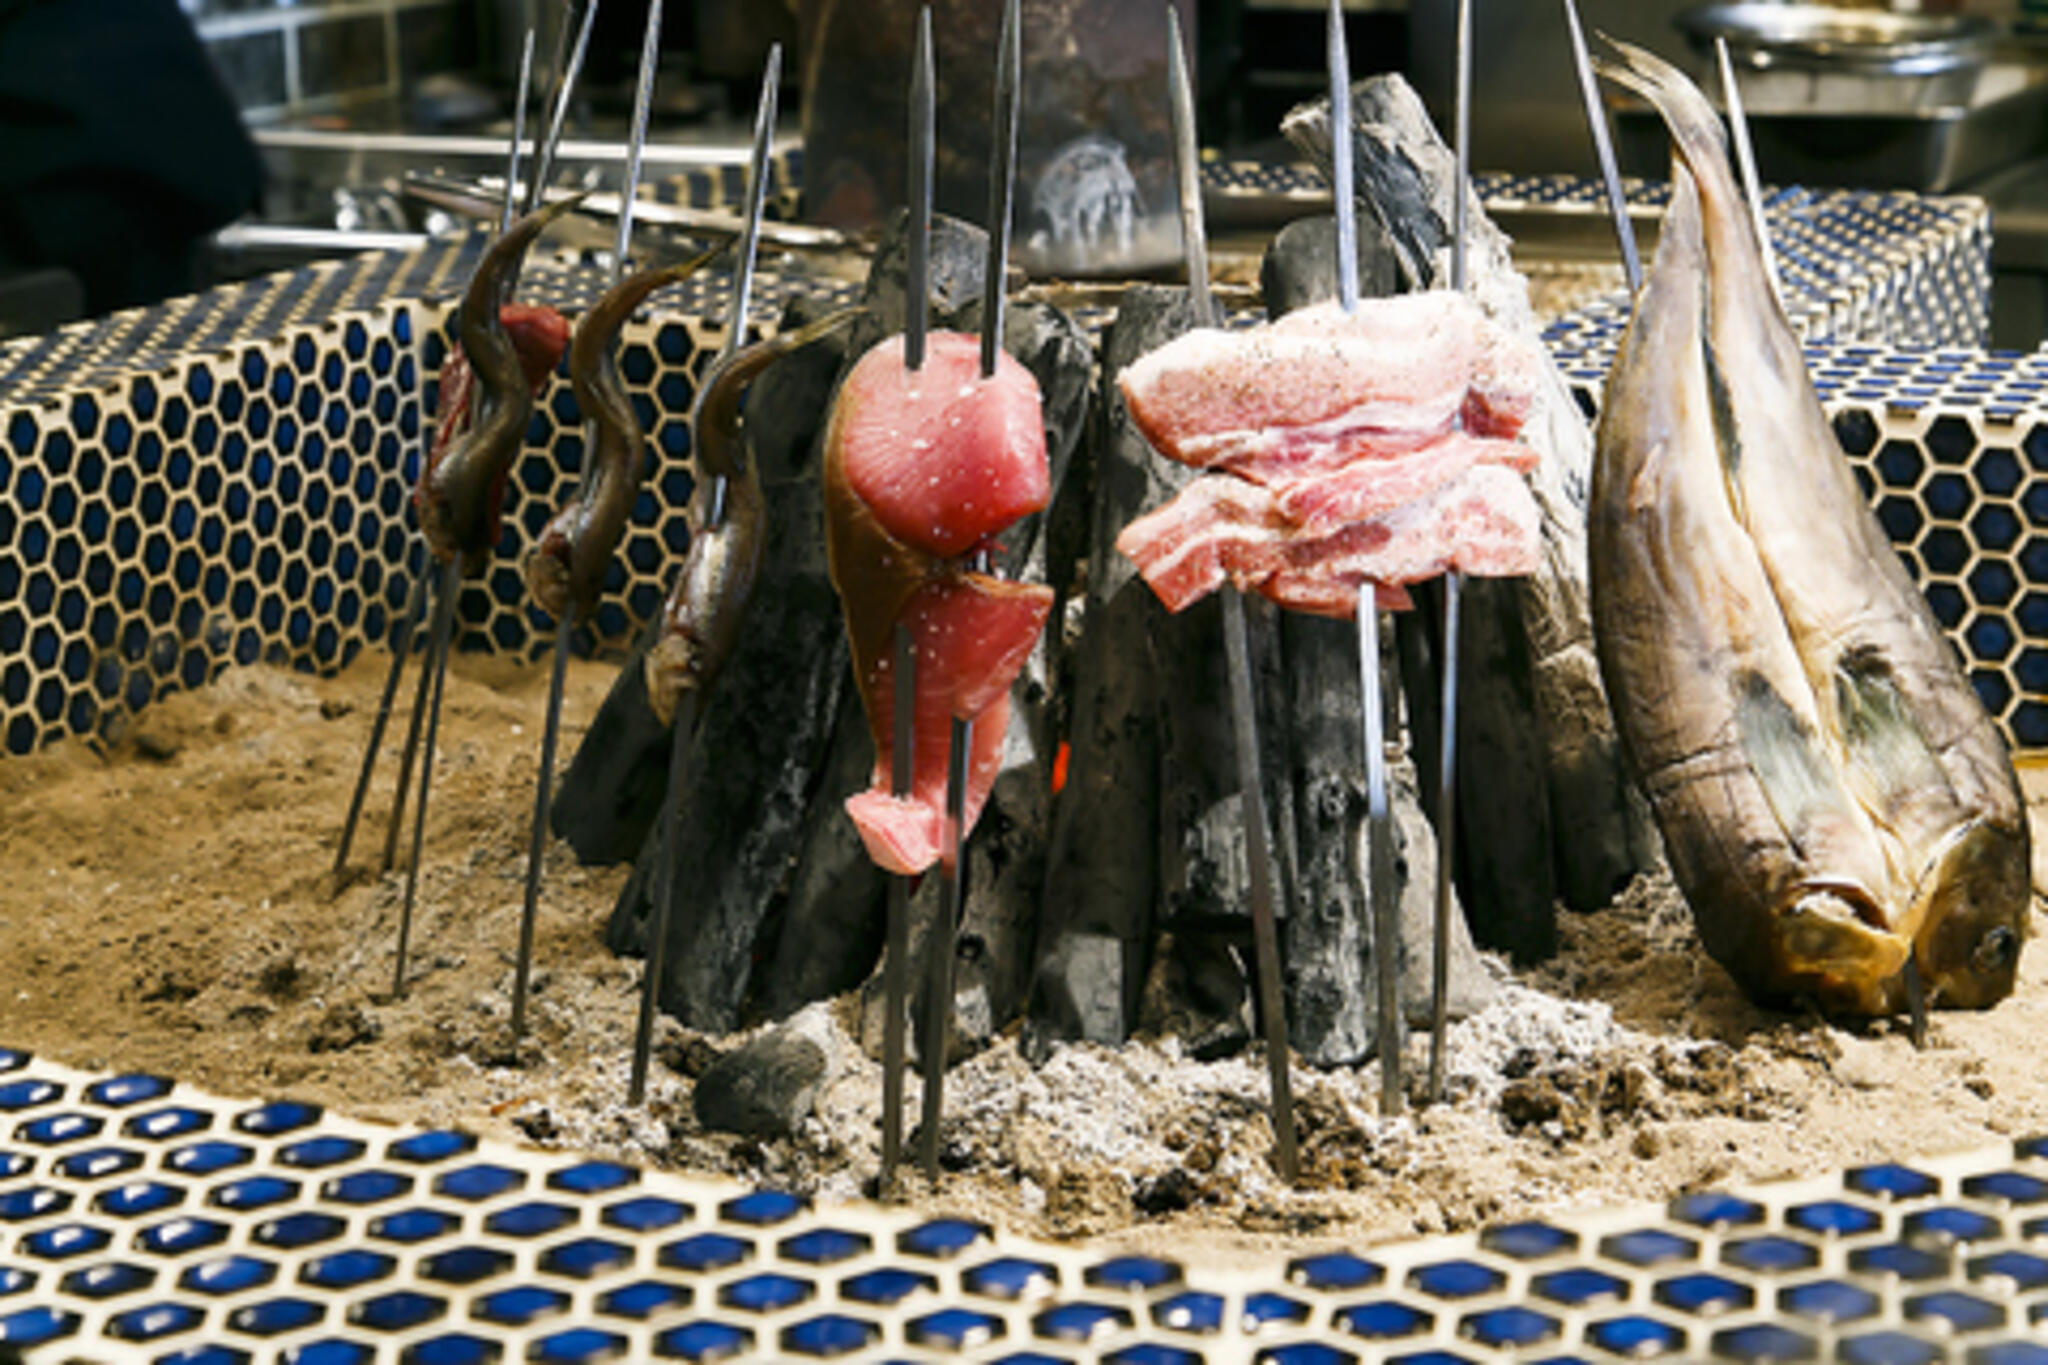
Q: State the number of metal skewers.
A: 12